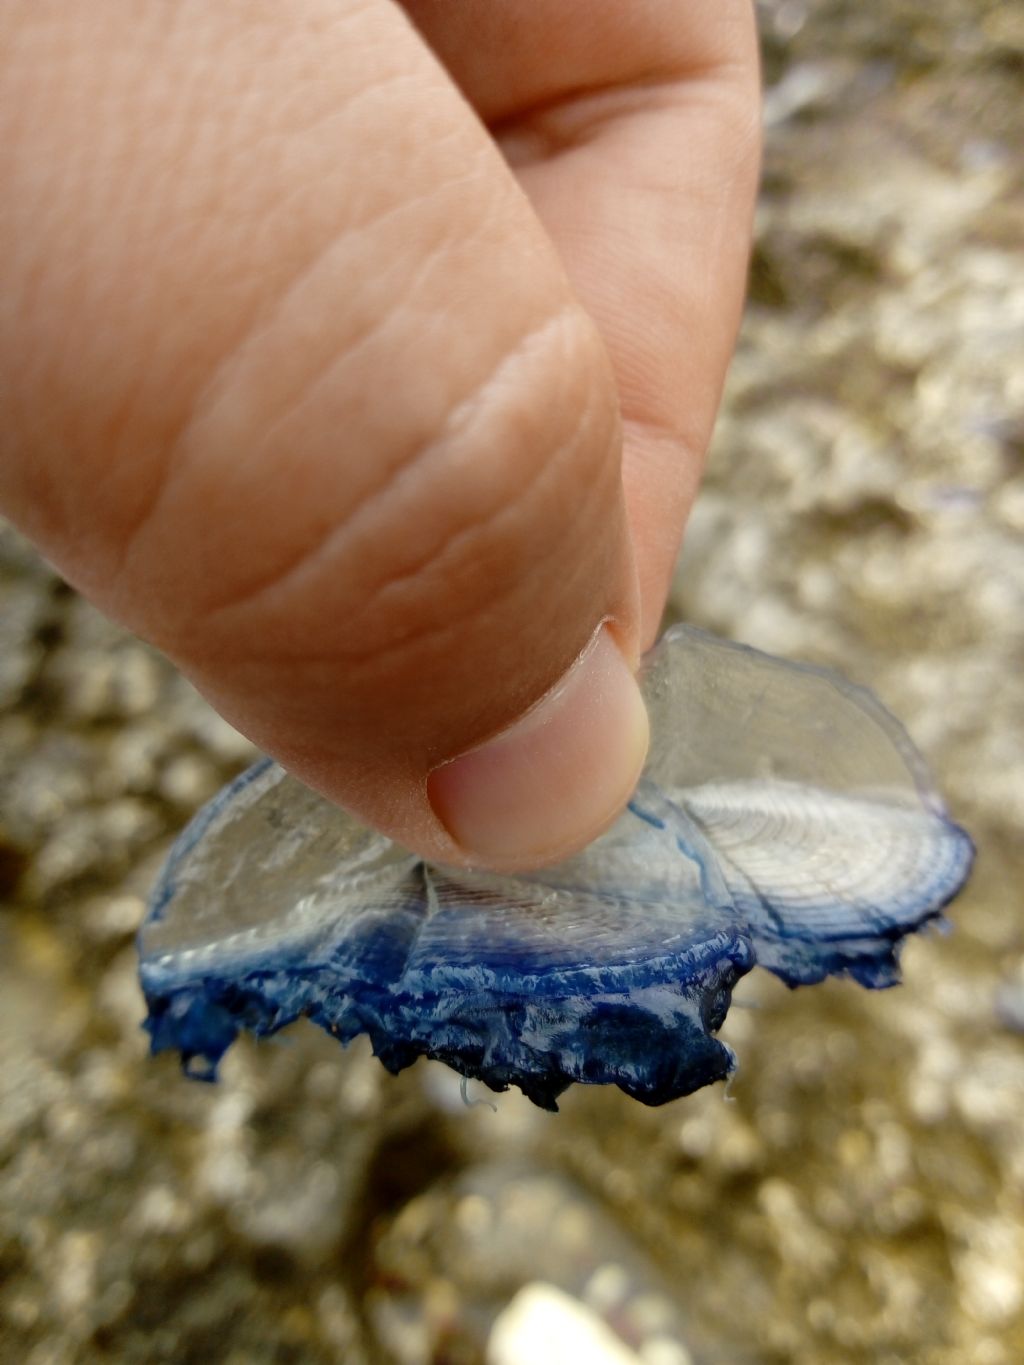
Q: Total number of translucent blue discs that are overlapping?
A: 2